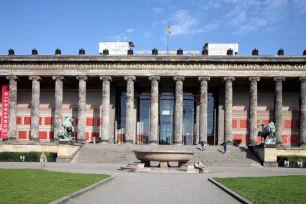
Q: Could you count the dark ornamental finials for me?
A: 13